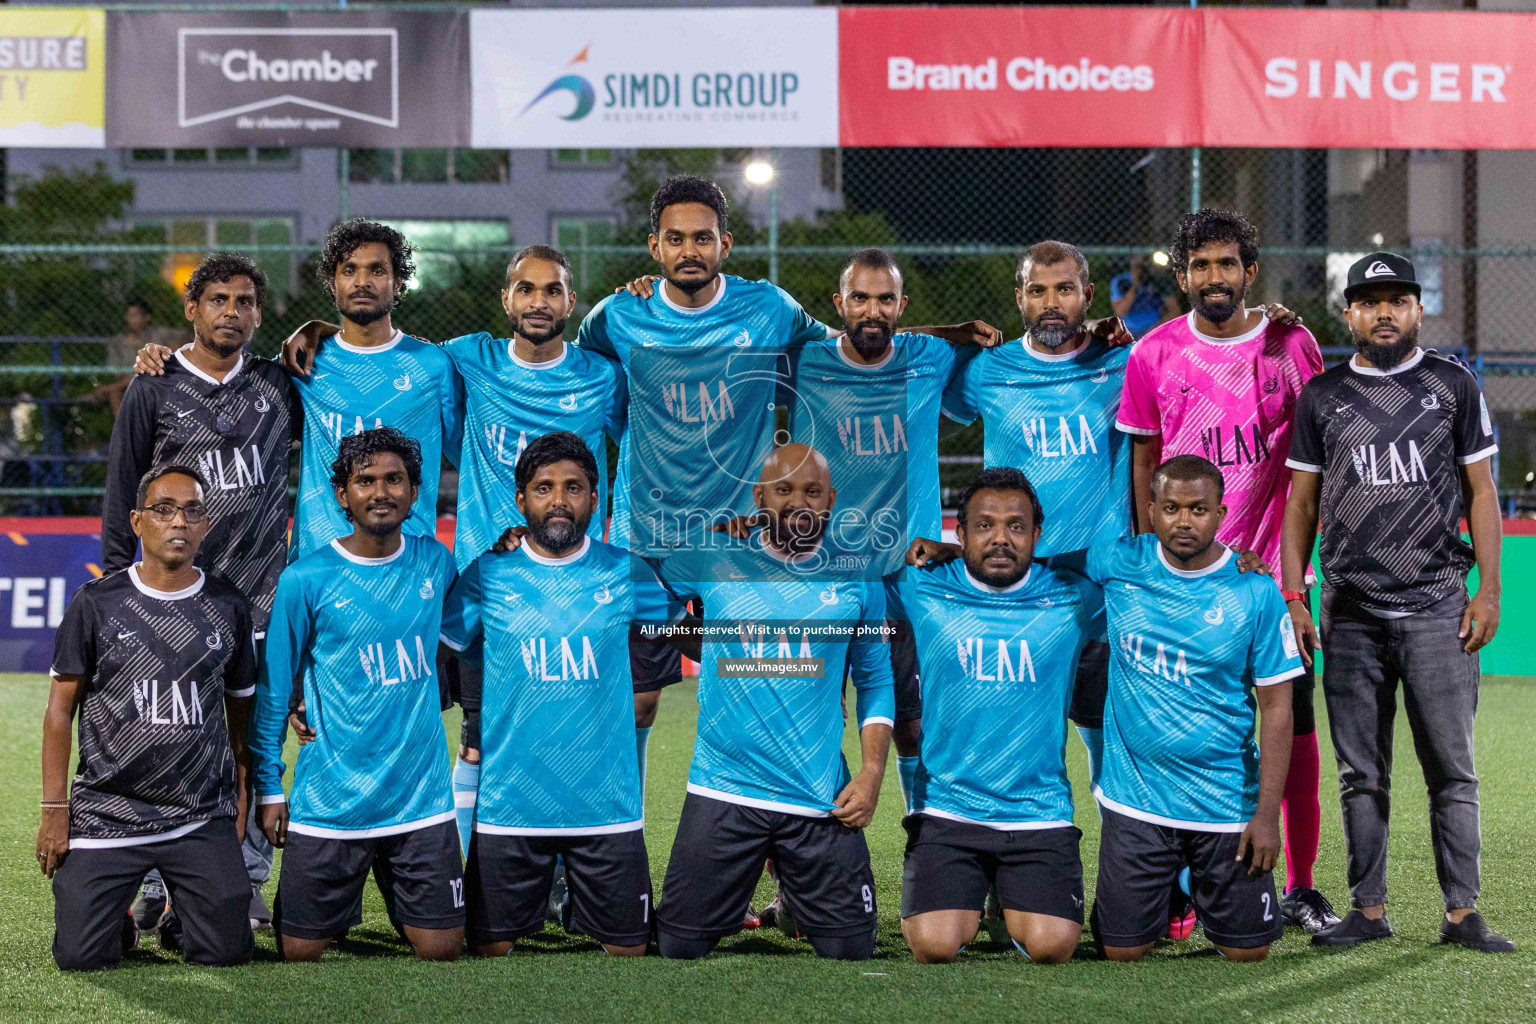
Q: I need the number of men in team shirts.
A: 14